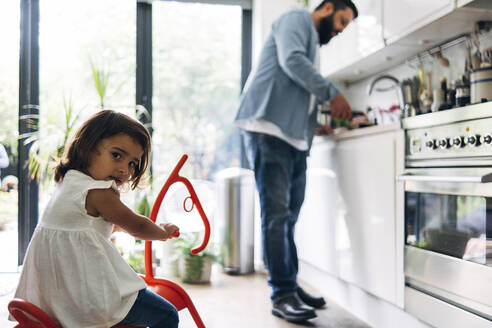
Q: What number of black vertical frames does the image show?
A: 3